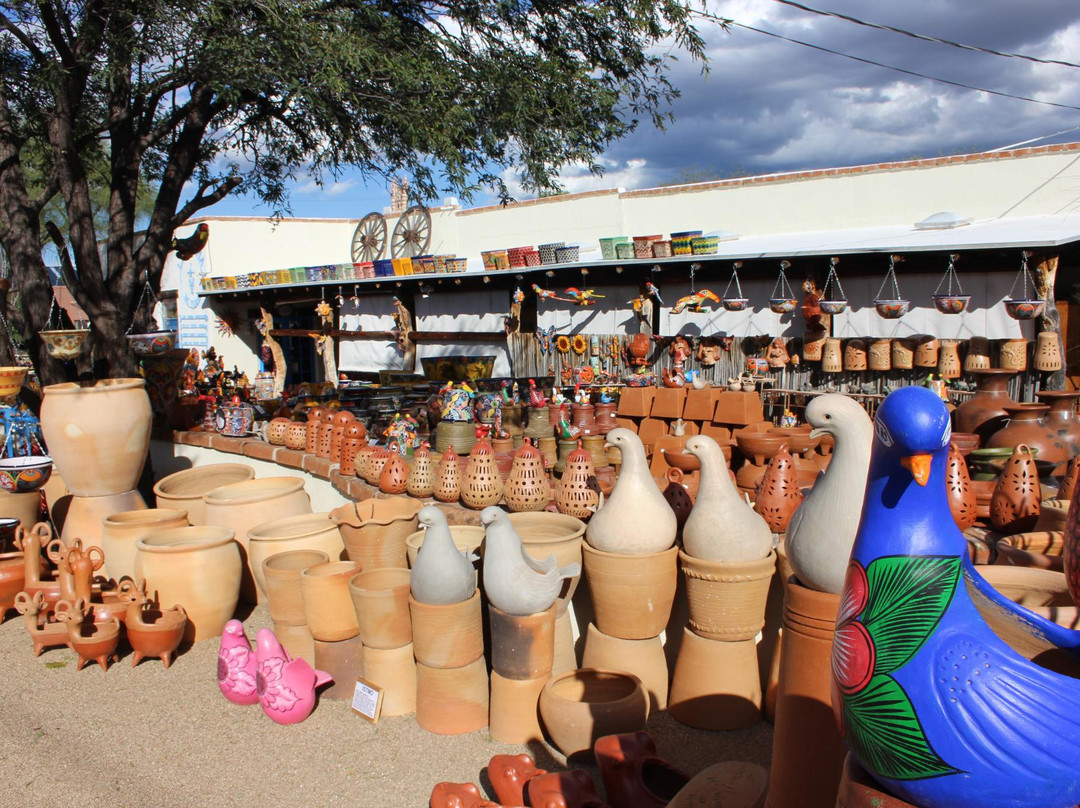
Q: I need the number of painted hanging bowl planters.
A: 10